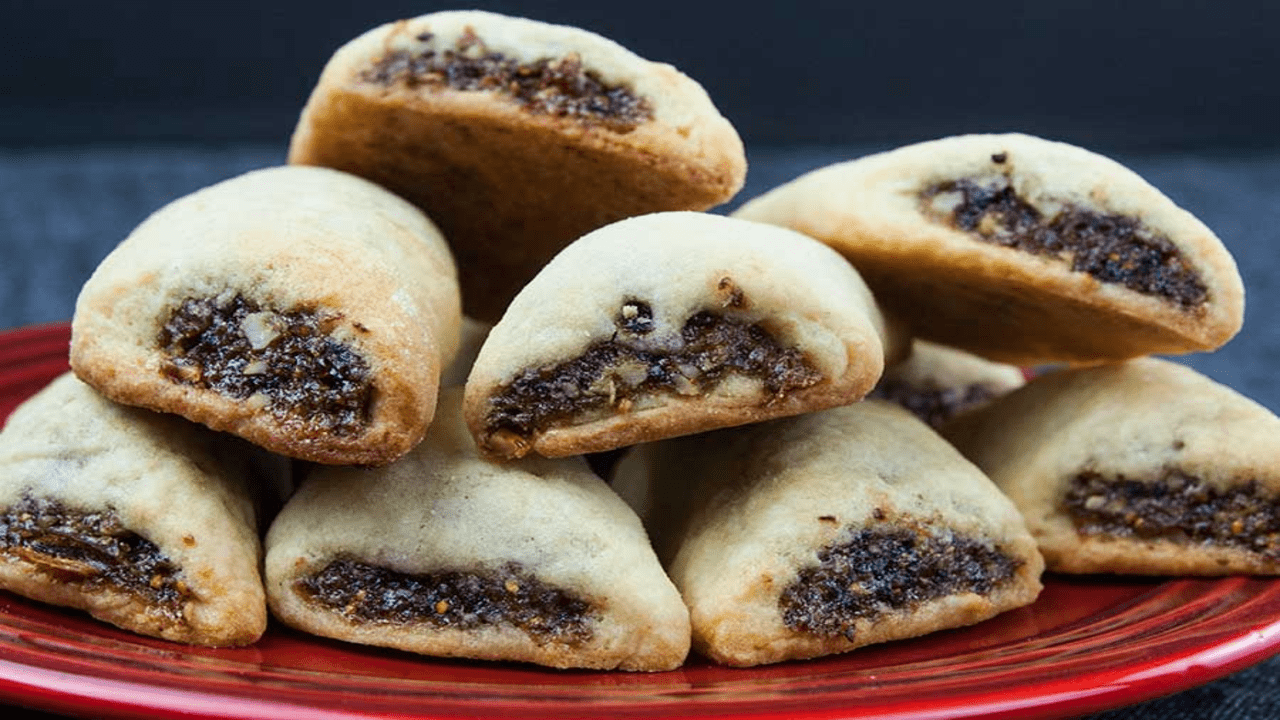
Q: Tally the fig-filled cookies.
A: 9